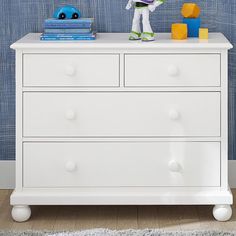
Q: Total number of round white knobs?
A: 6